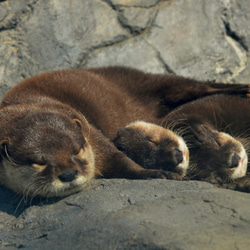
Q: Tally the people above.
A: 0